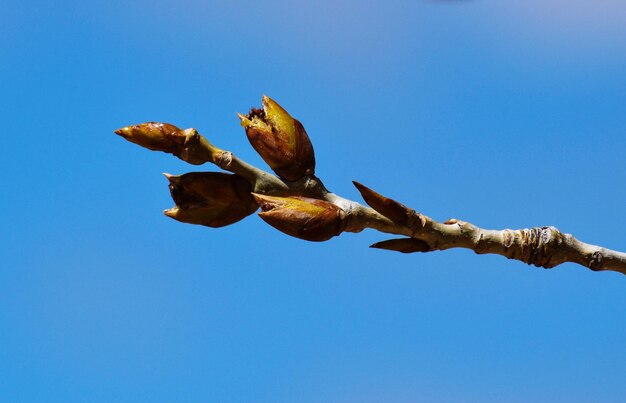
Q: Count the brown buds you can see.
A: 6